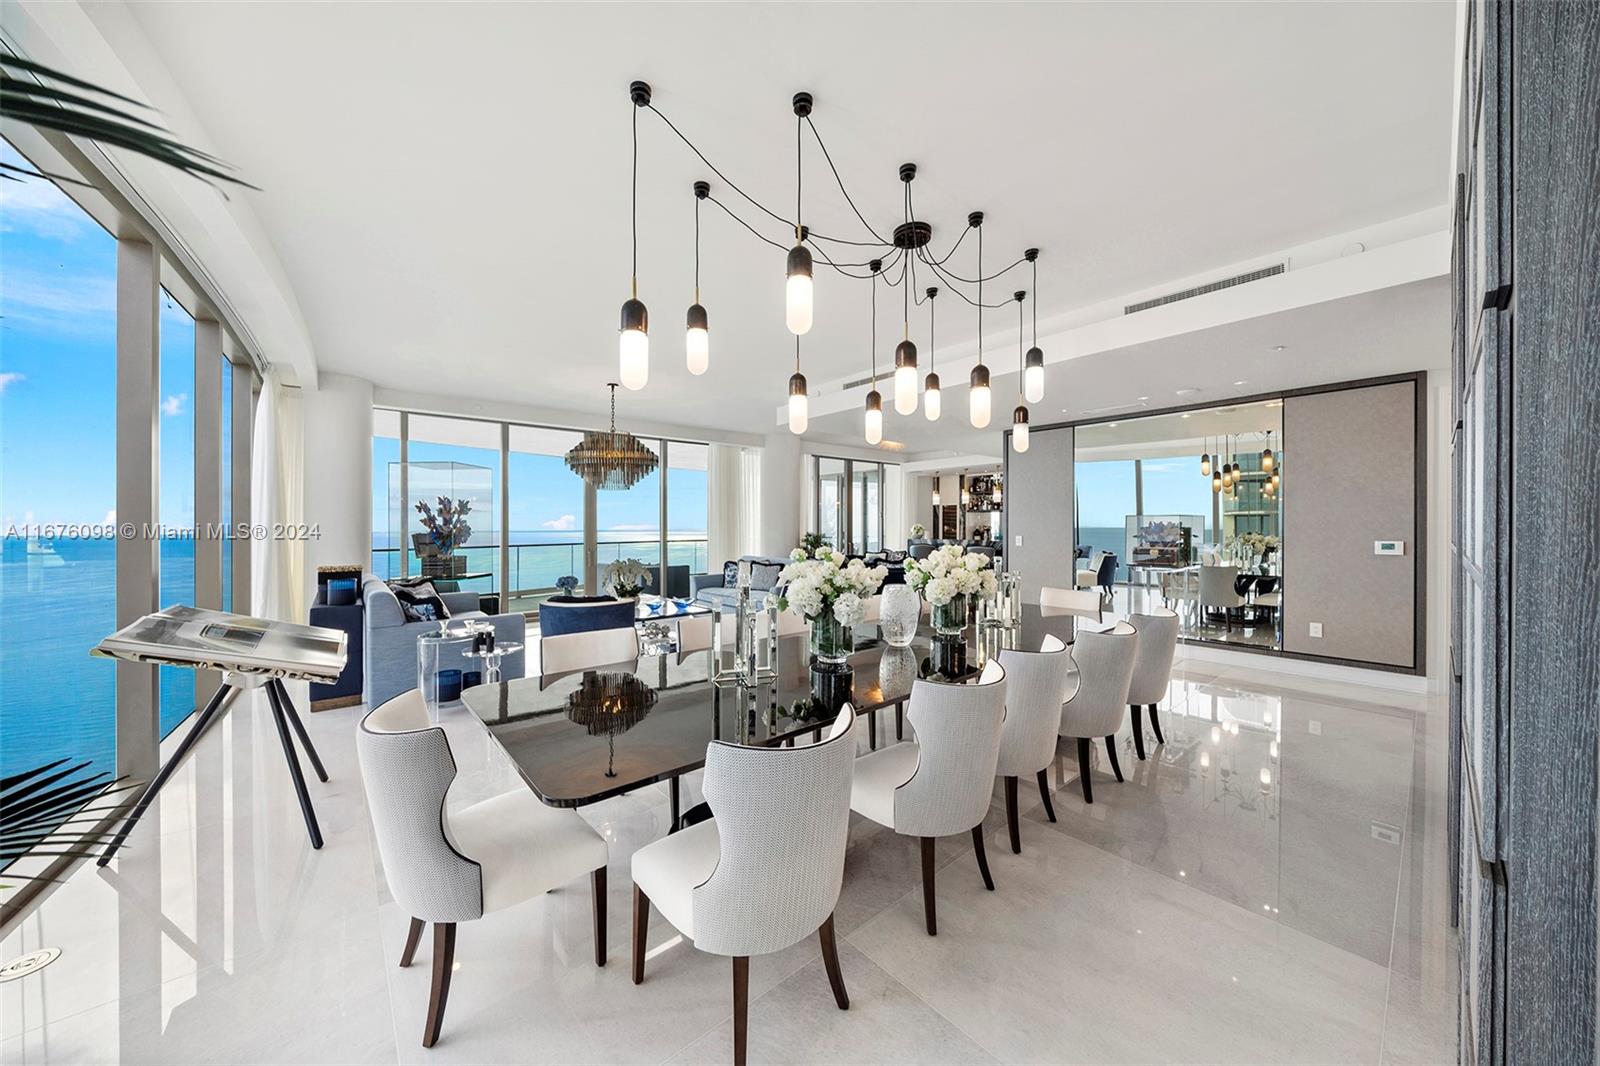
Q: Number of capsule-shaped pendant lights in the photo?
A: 10